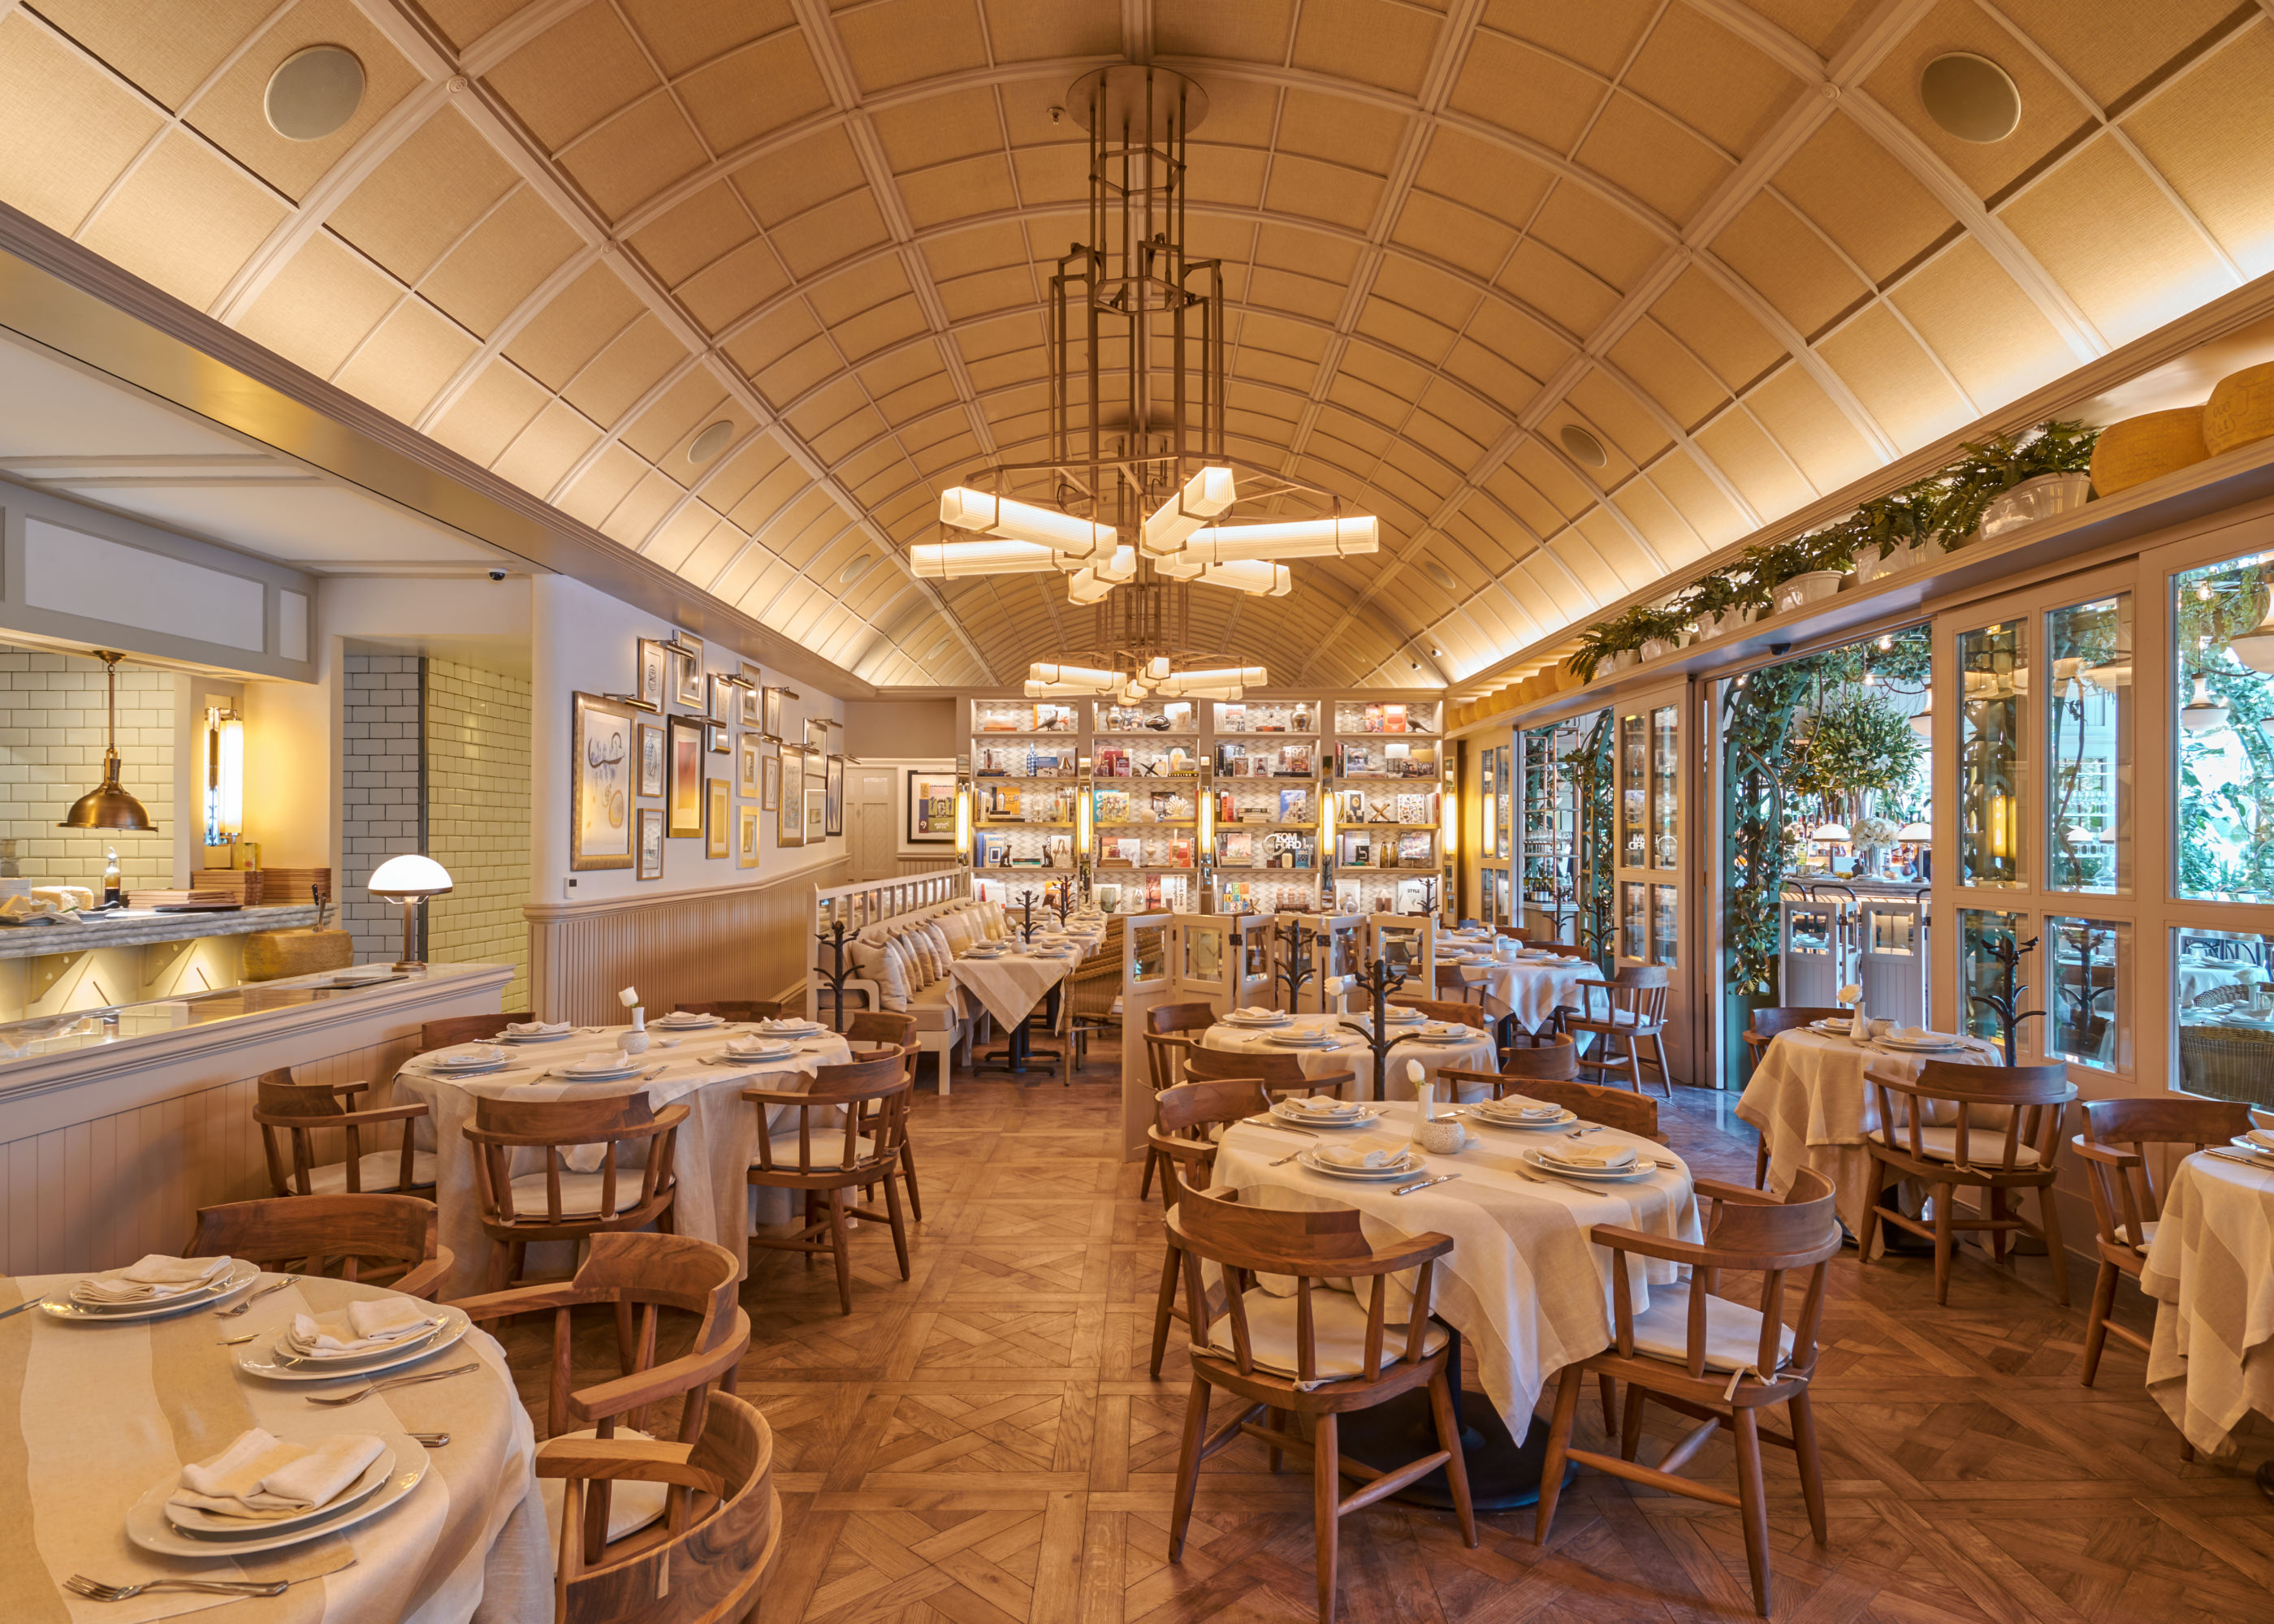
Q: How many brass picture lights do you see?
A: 9